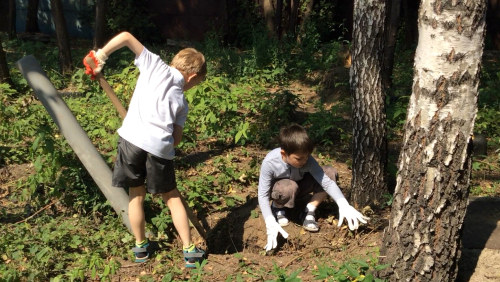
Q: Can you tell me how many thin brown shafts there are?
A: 1